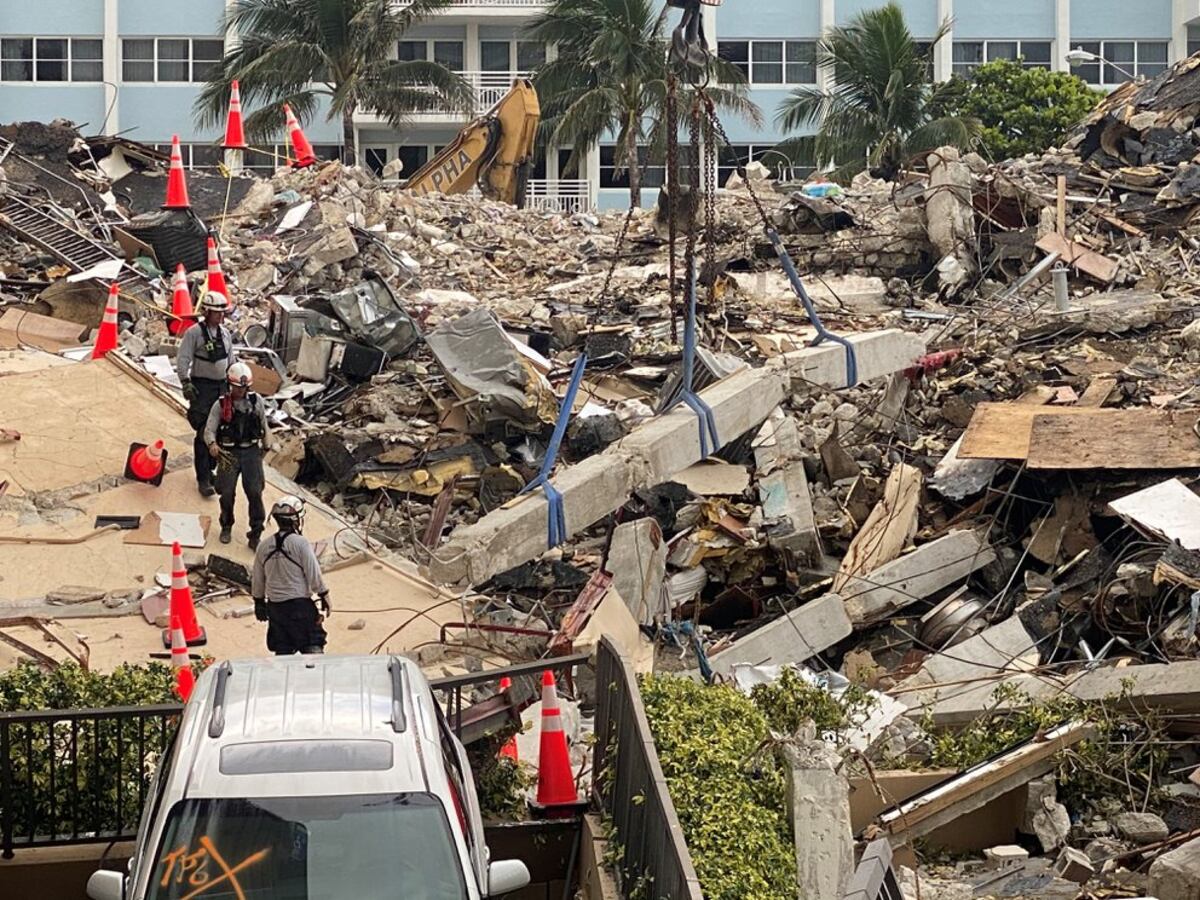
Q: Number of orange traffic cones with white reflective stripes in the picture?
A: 11